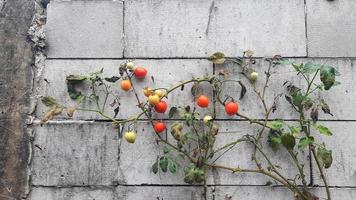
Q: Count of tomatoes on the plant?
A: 13